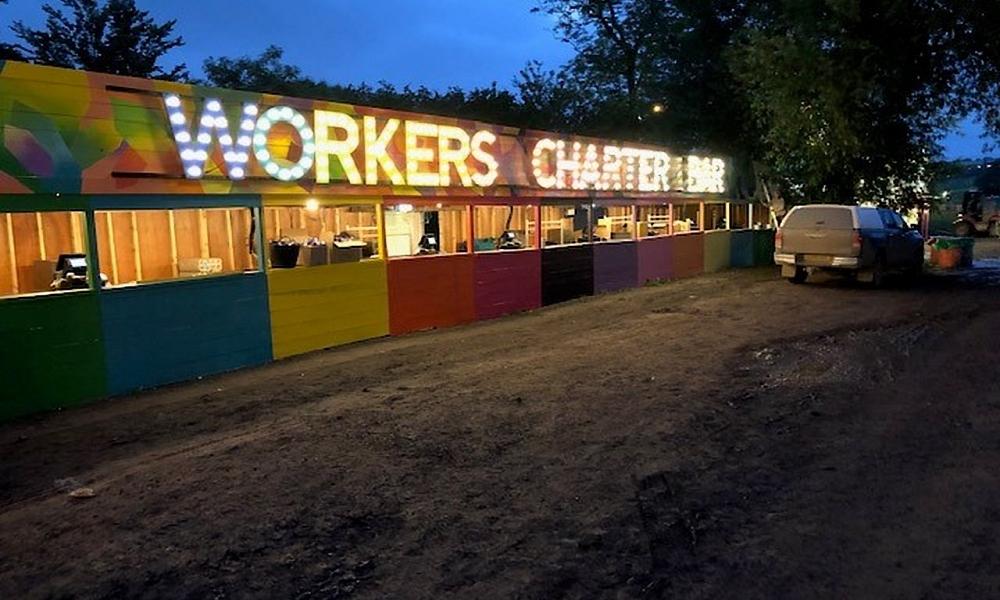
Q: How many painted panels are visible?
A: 12